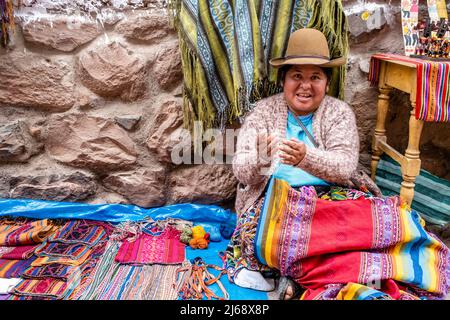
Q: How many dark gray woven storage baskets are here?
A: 0